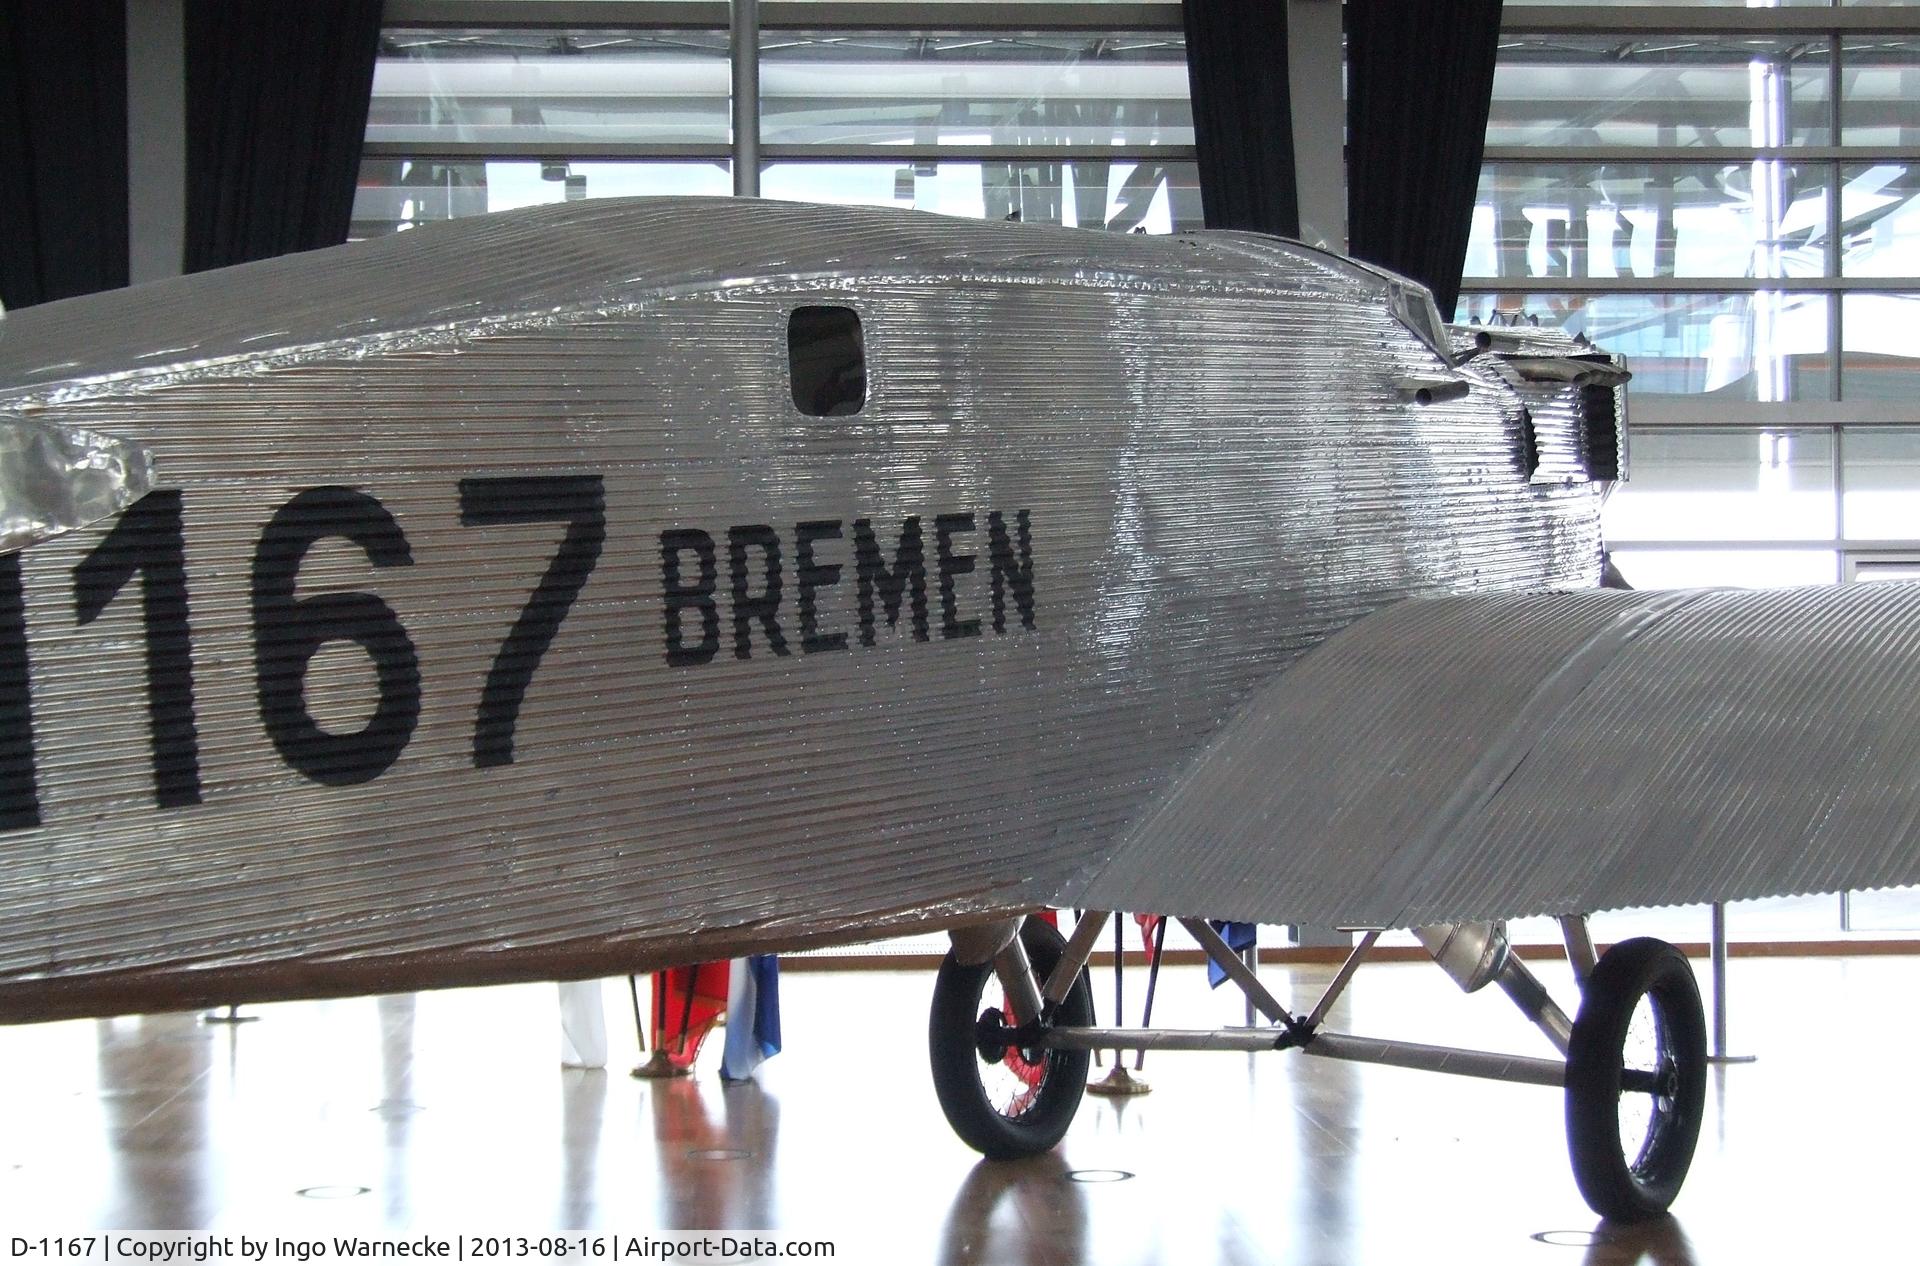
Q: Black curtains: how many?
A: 4